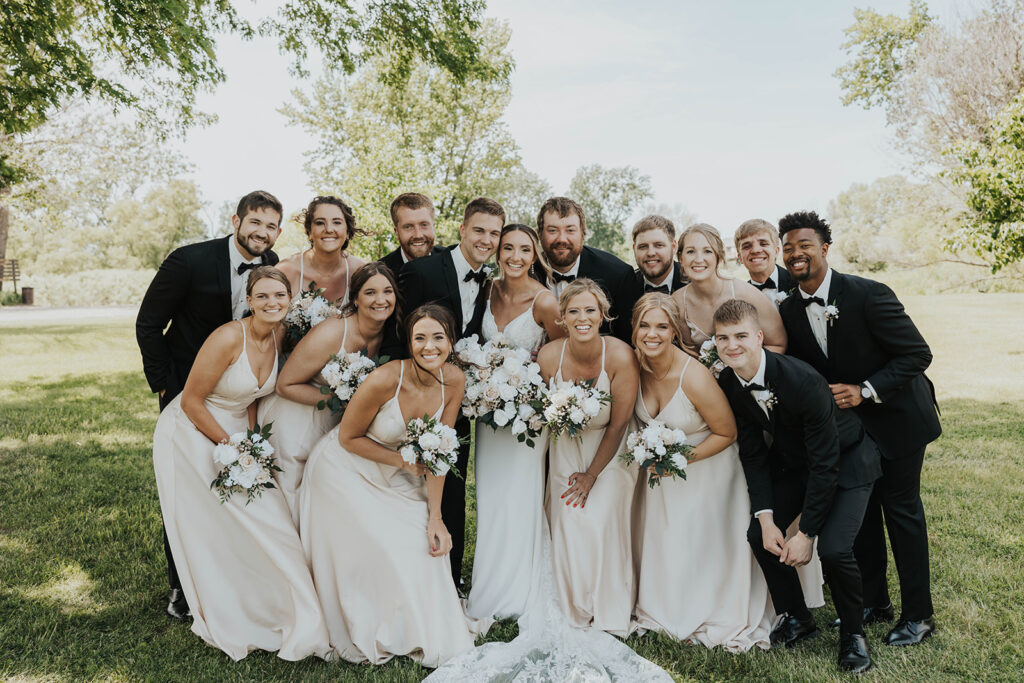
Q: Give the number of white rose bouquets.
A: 8